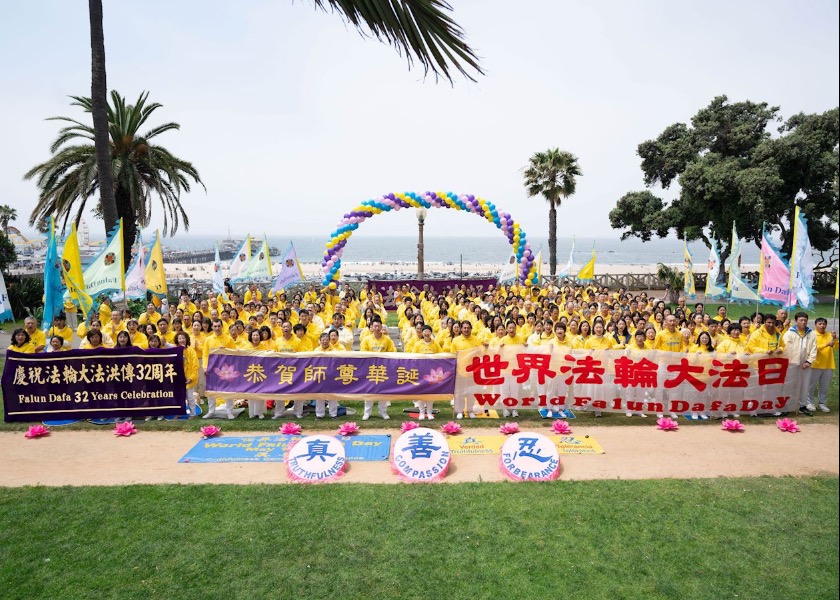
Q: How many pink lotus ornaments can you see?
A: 12